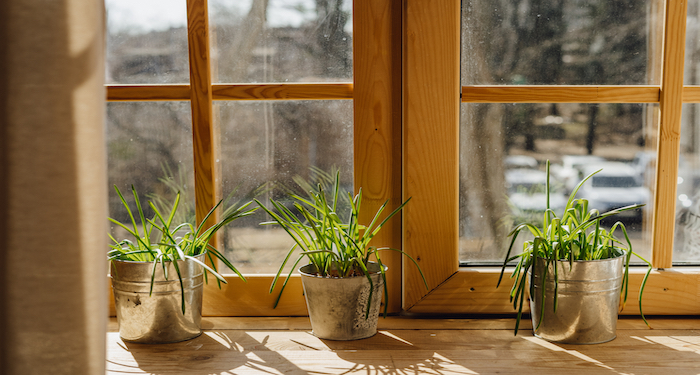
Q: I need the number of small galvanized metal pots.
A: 3